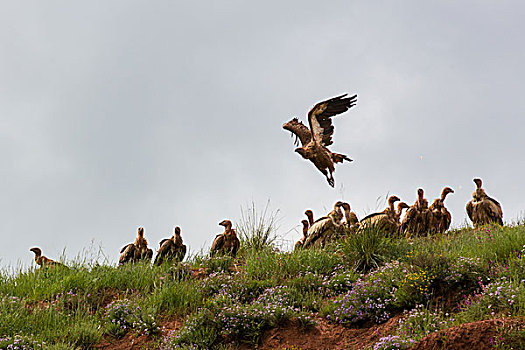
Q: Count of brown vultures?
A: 14